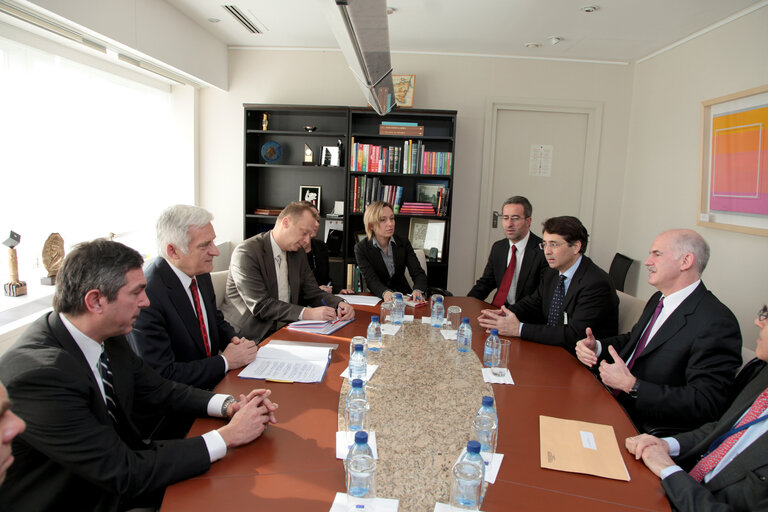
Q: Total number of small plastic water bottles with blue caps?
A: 10